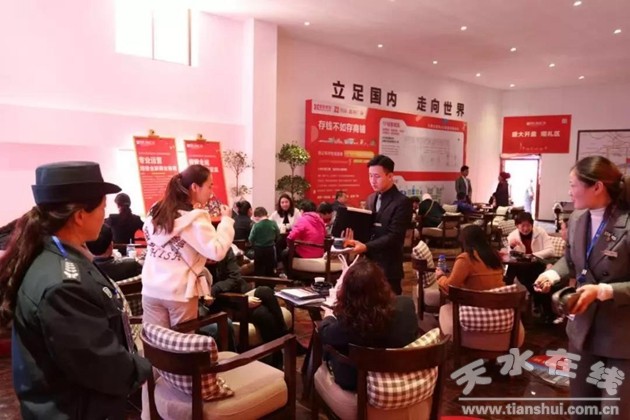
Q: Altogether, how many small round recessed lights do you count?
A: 11